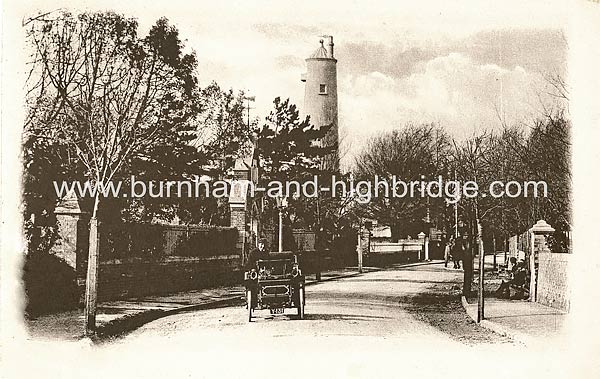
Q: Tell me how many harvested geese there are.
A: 0